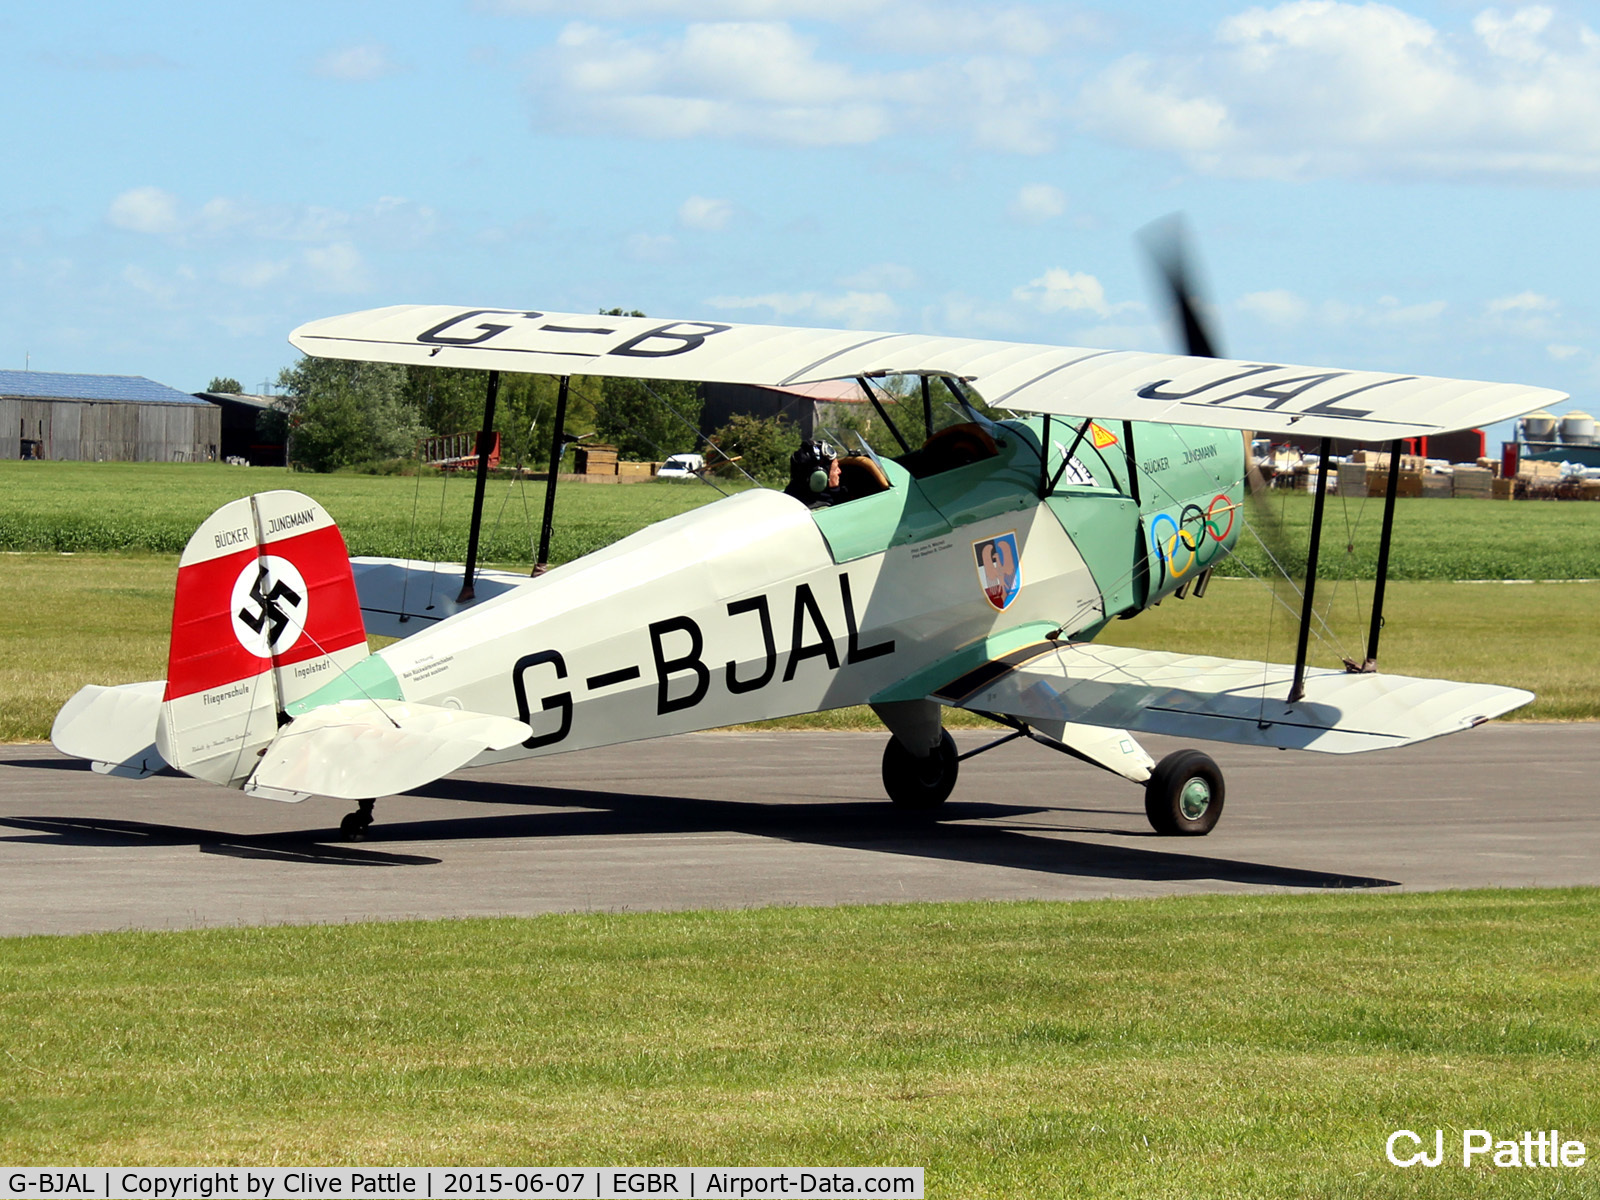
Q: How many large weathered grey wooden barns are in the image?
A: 1